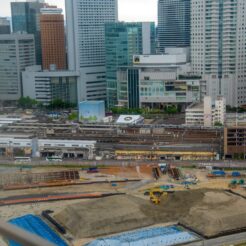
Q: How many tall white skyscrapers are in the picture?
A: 2